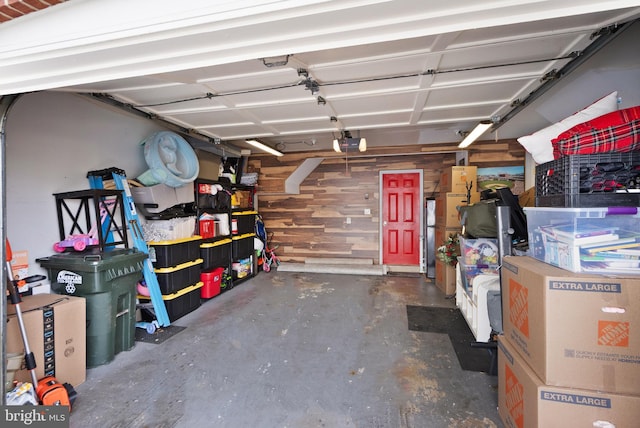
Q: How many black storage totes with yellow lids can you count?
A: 6